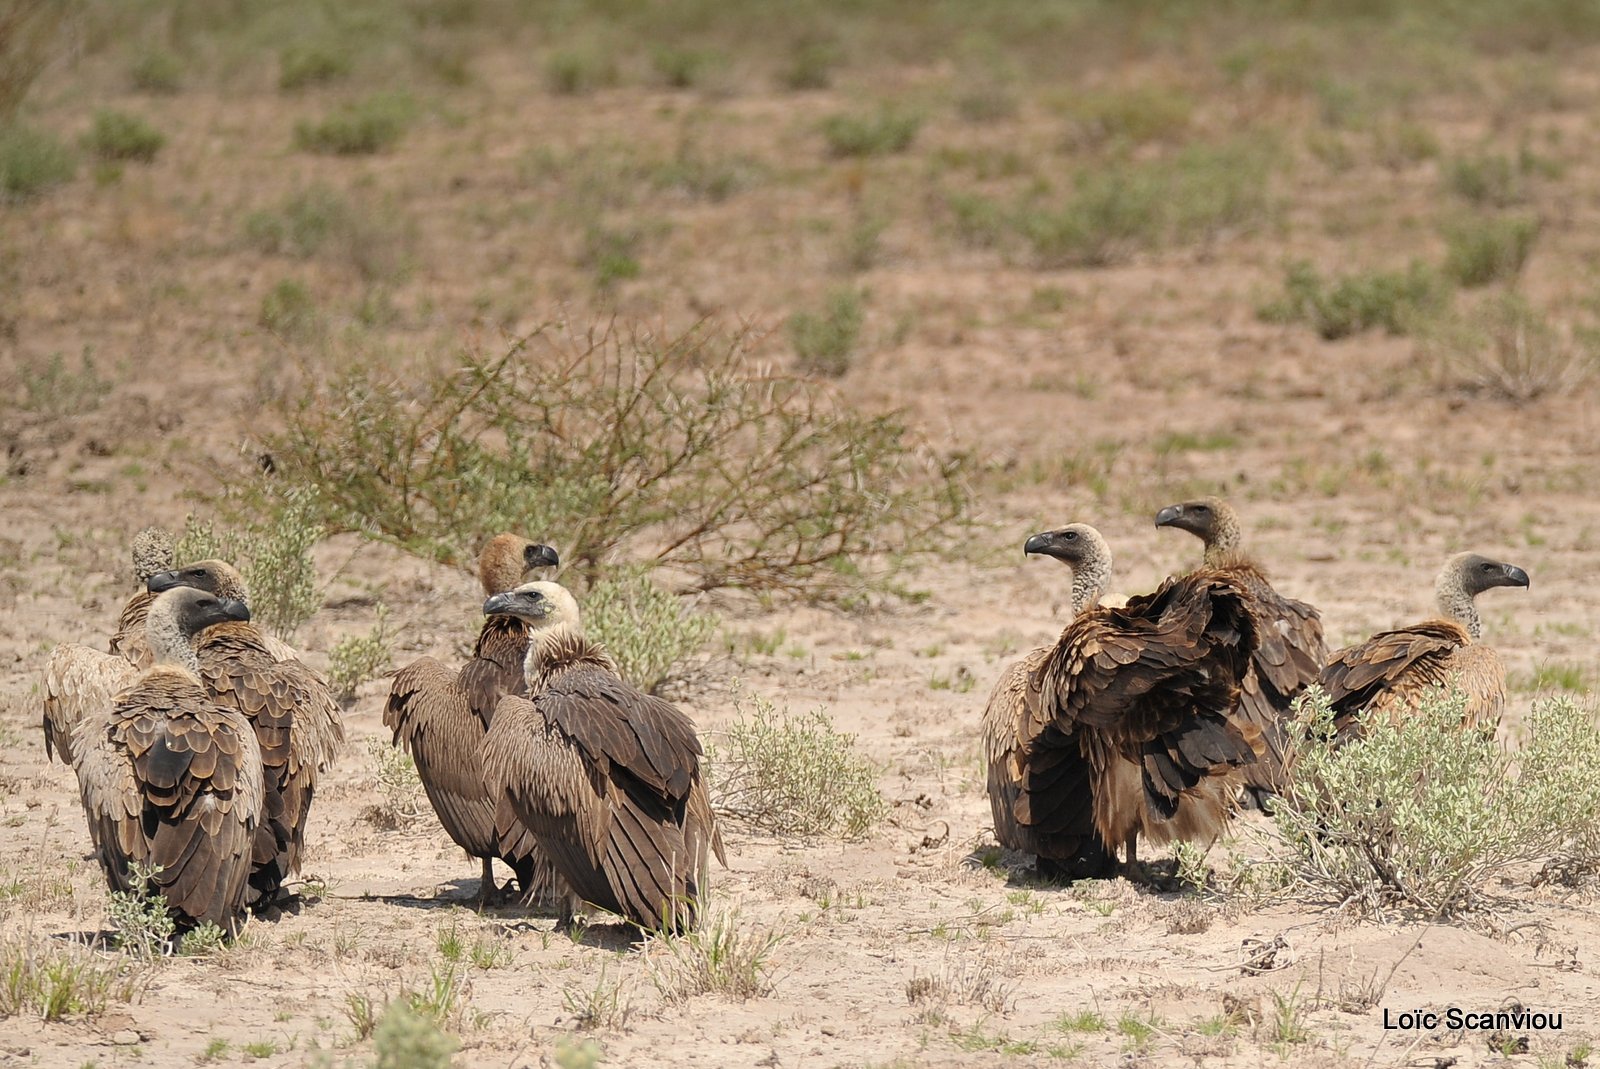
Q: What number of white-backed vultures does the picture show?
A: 8